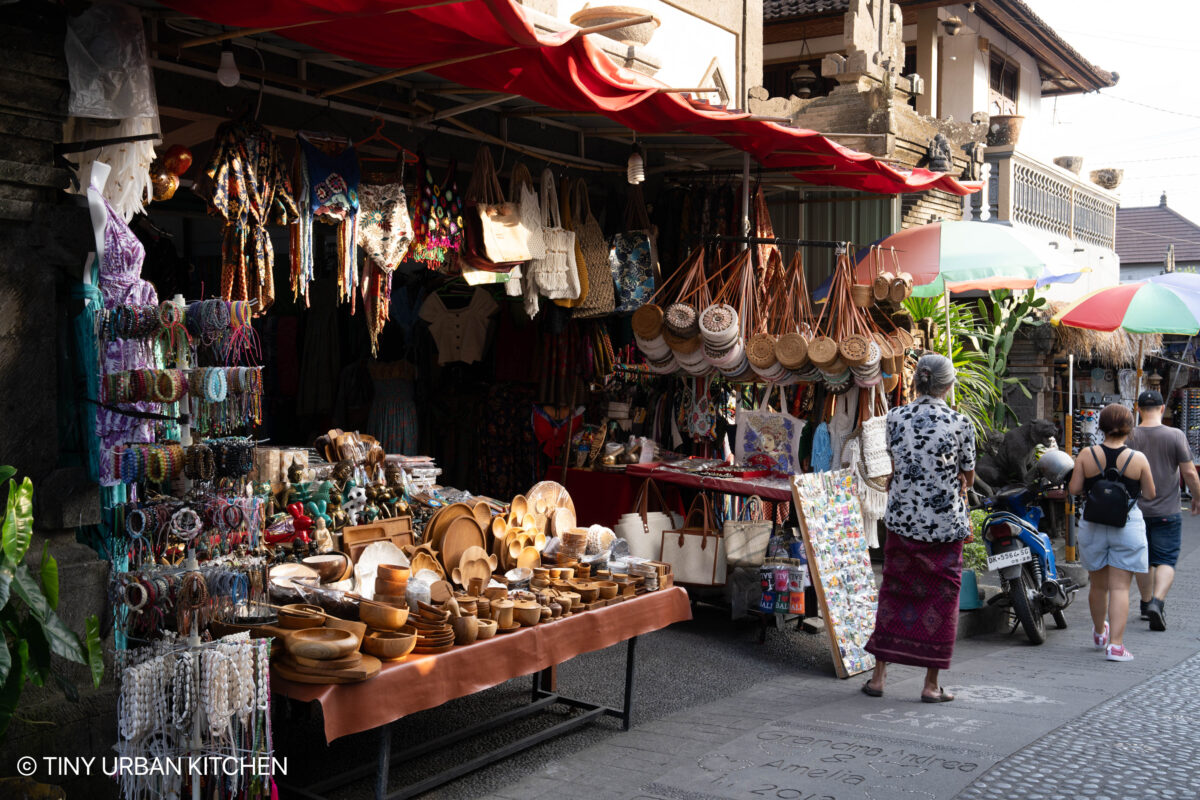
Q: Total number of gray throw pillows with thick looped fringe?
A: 0